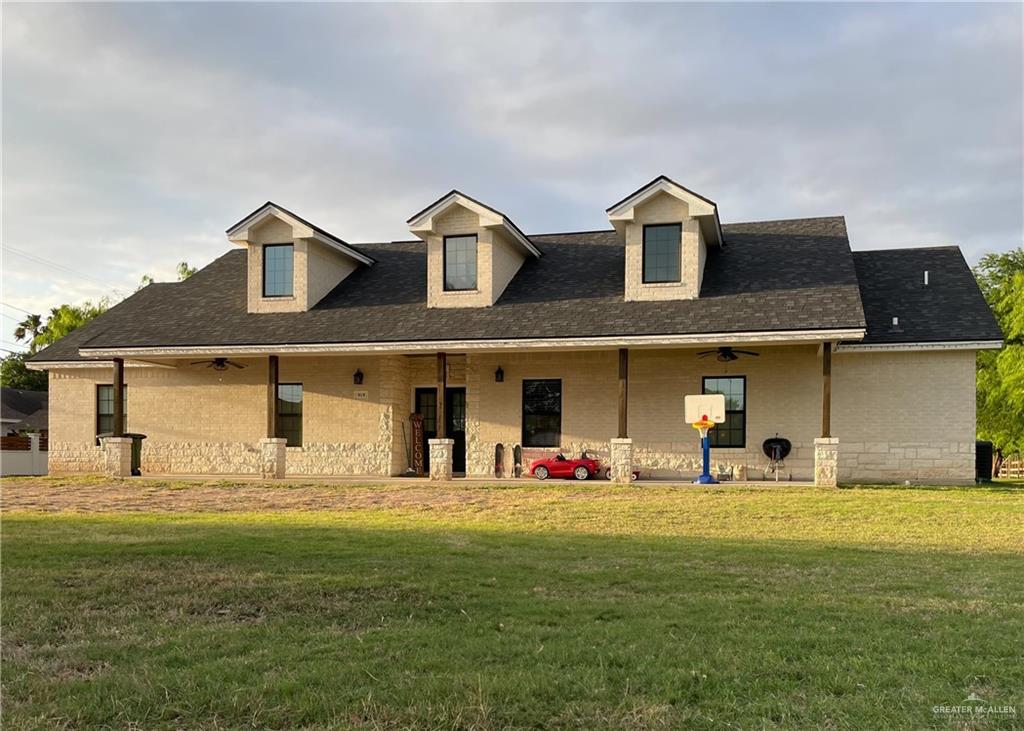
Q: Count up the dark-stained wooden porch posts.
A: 5